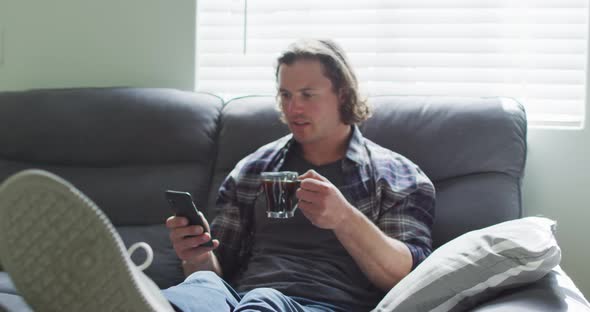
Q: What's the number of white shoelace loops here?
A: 1